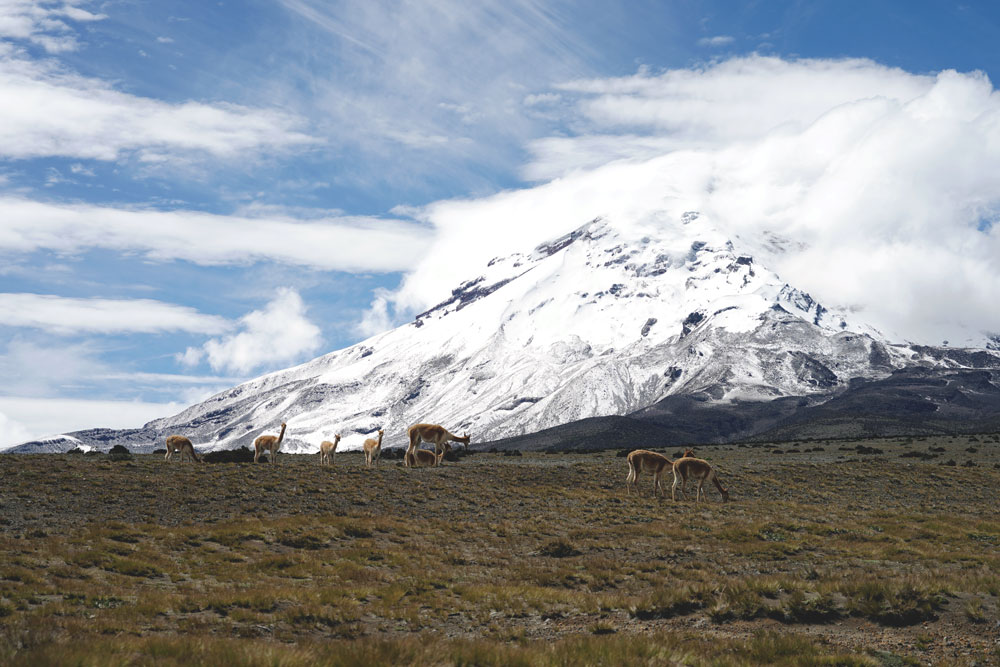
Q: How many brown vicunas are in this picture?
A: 8